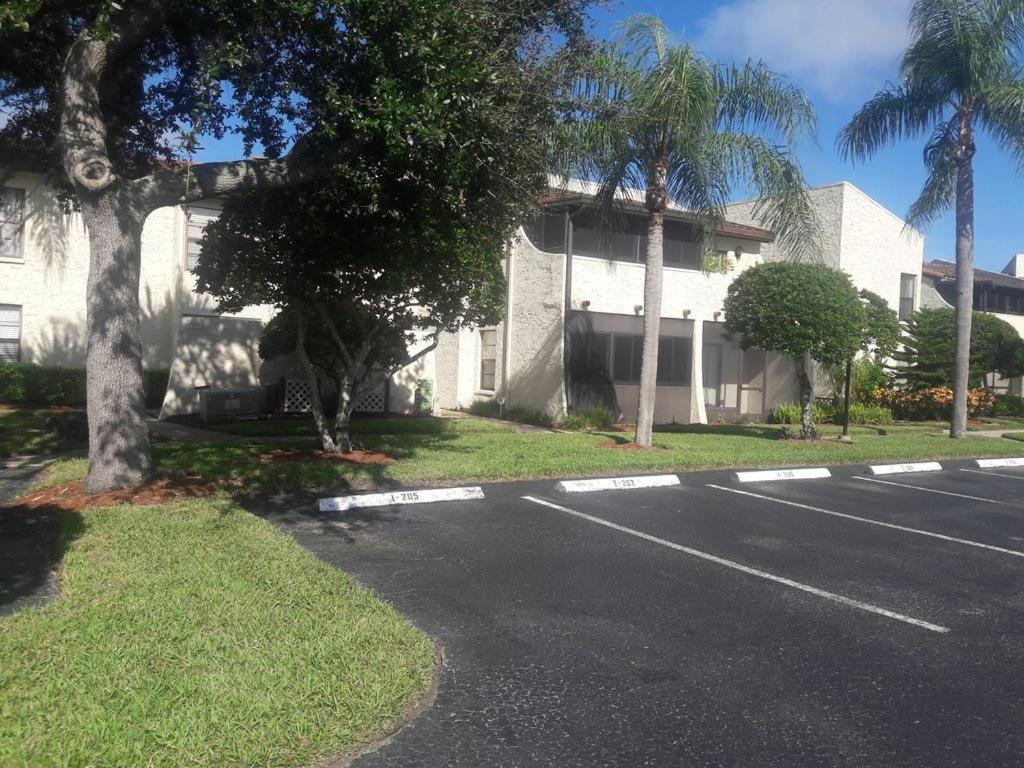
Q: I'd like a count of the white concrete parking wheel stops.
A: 5